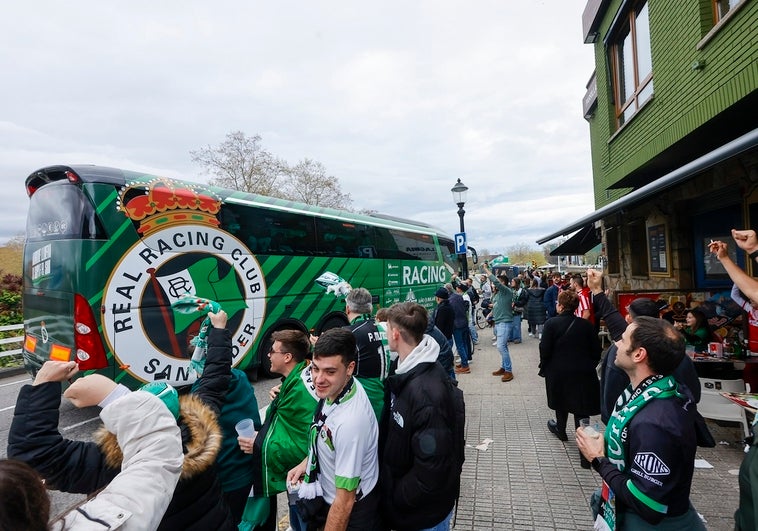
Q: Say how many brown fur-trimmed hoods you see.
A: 1